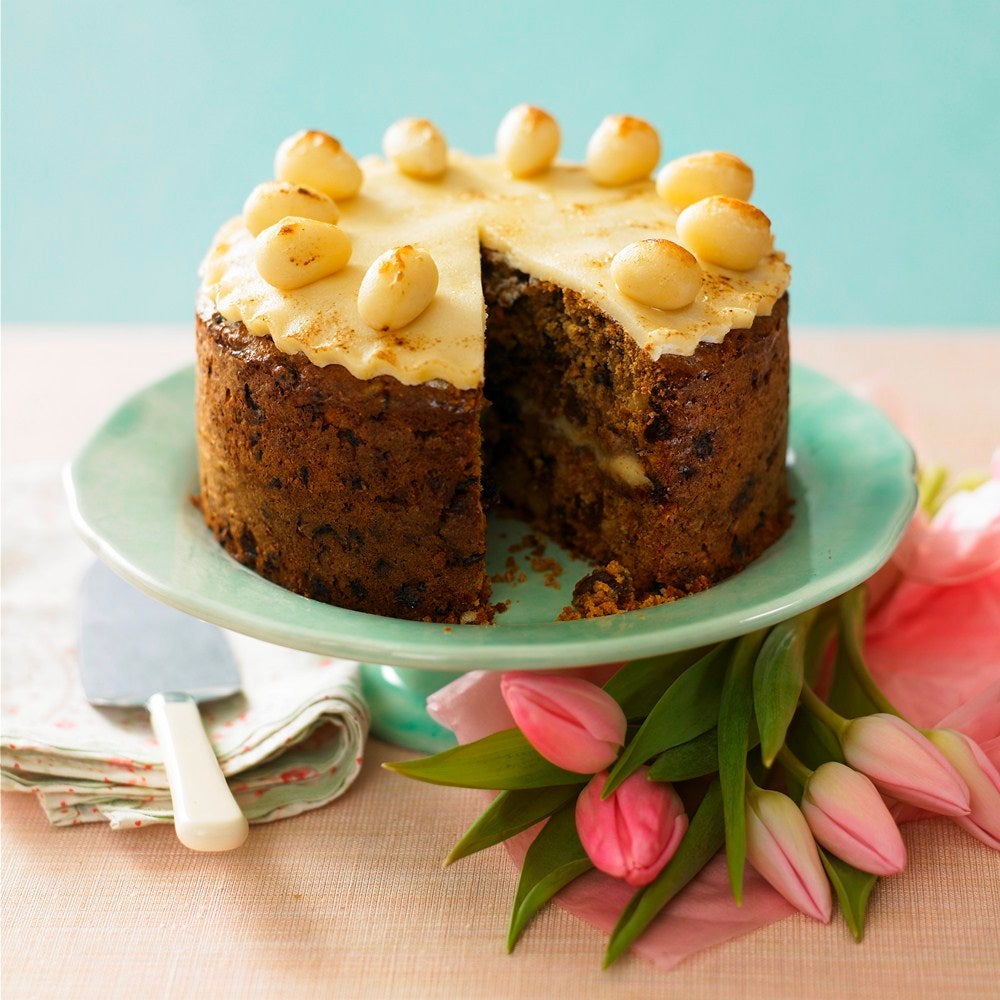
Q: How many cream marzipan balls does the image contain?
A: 10